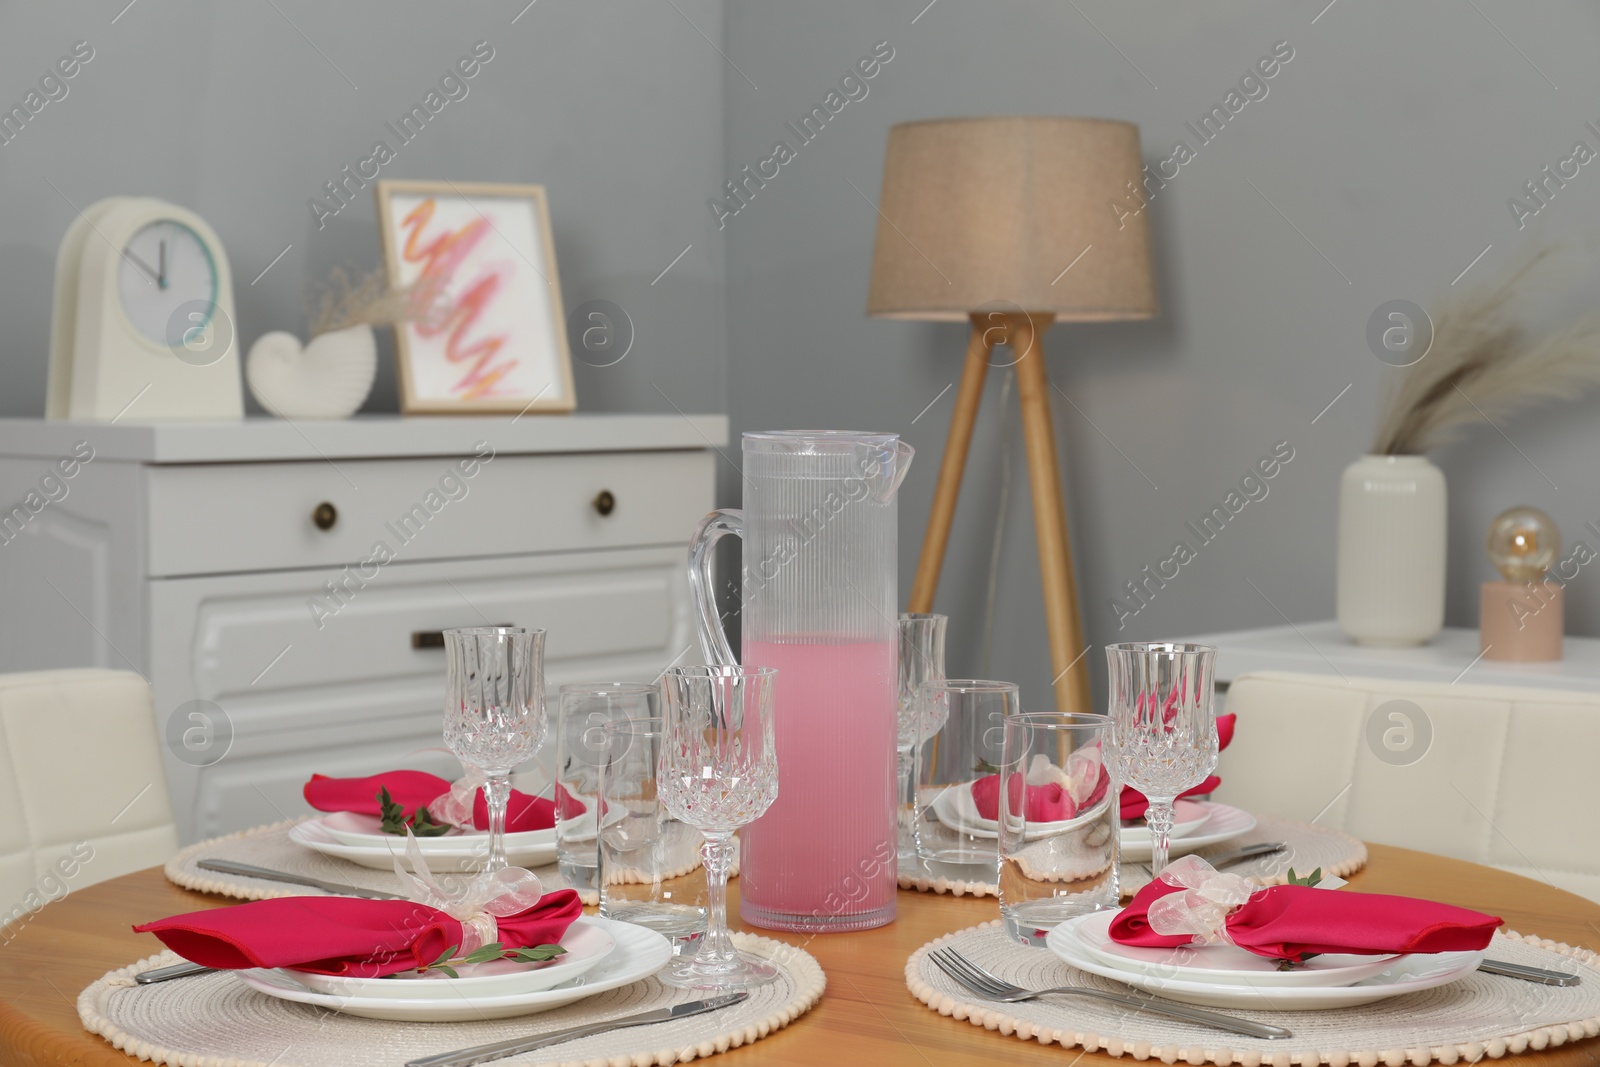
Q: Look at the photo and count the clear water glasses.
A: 4